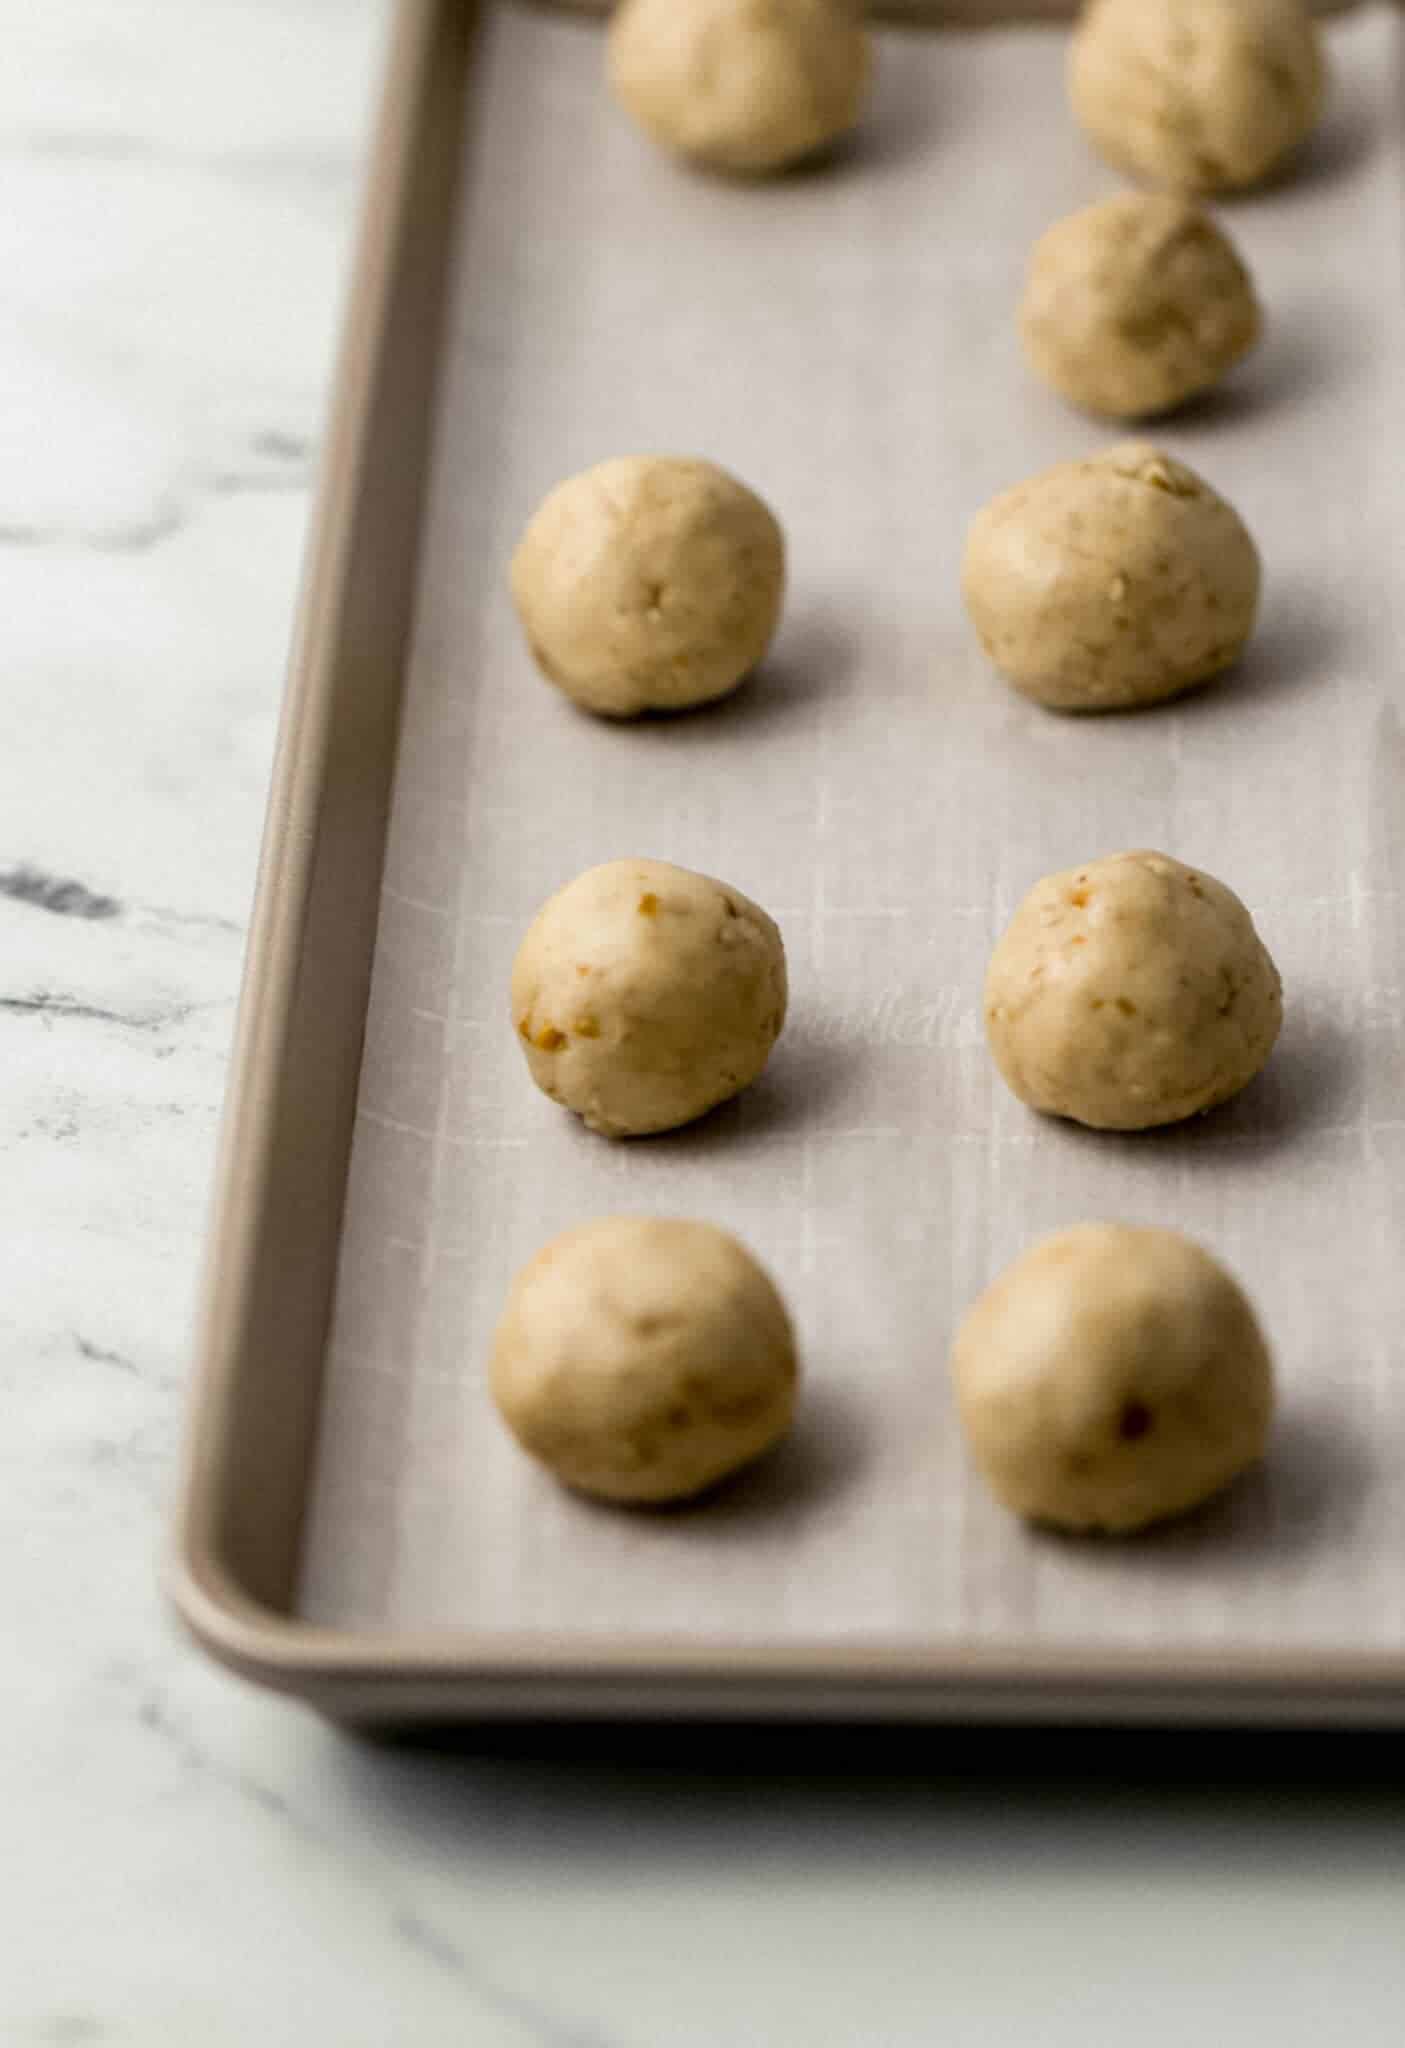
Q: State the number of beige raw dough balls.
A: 9